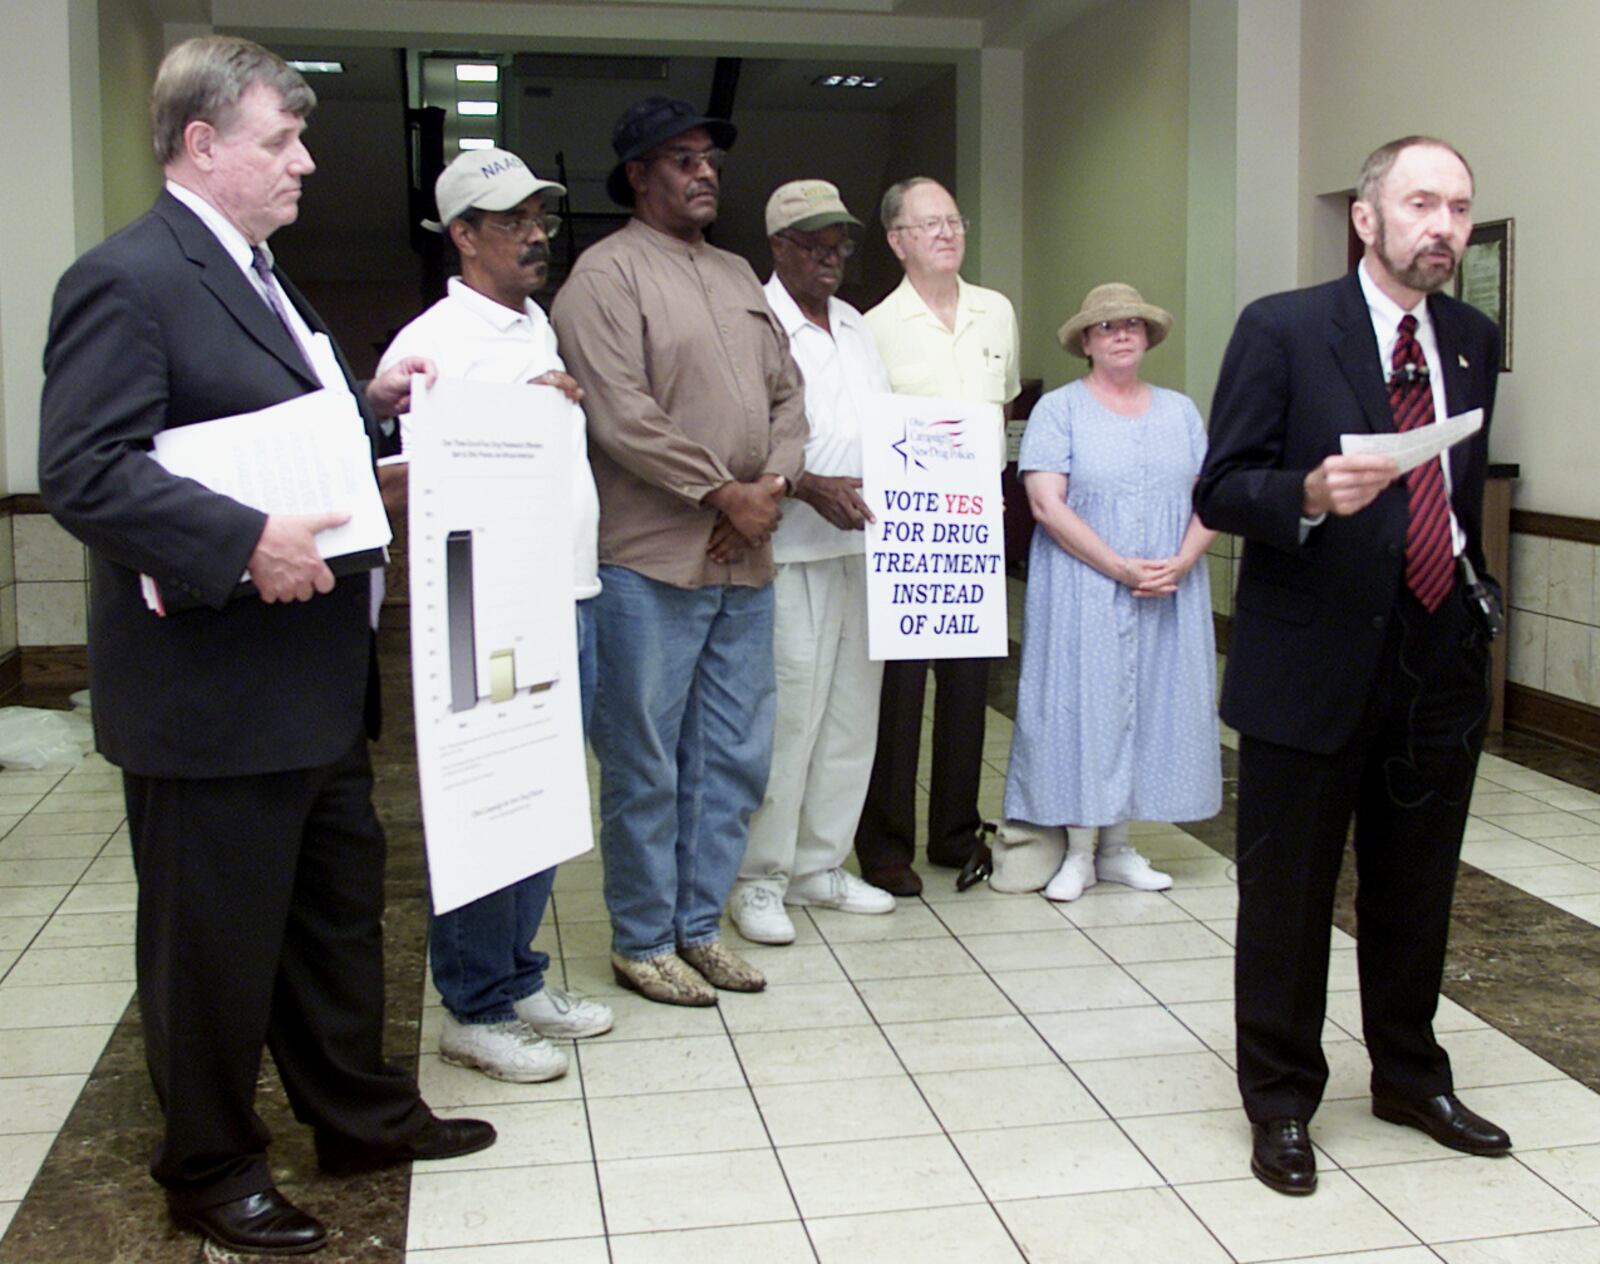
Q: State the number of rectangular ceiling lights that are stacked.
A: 3